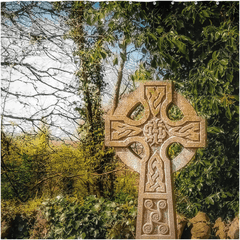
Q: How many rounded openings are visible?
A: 4